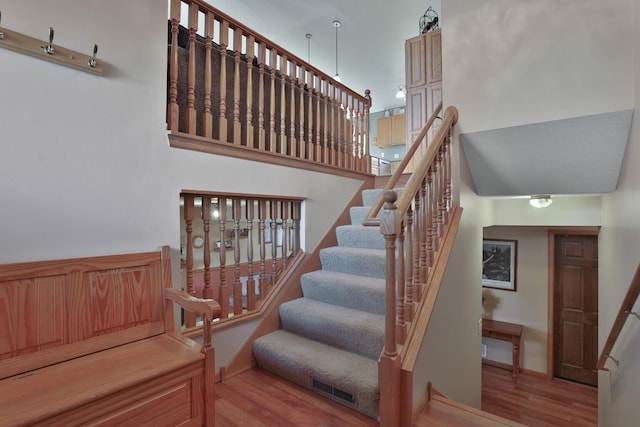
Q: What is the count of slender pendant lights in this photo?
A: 2